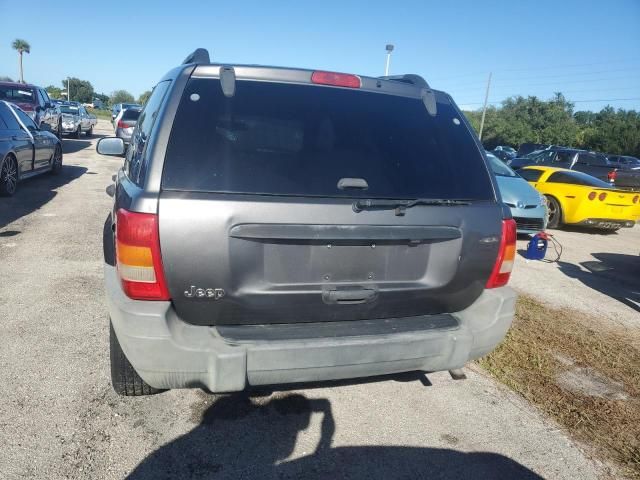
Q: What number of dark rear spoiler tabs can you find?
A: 2